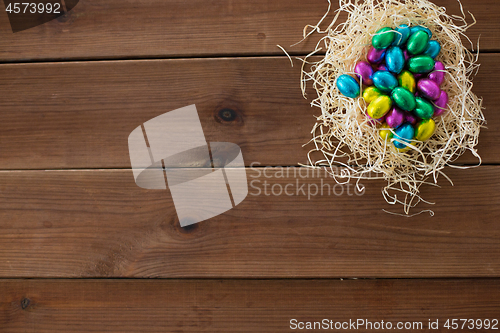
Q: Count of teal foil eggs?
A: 7